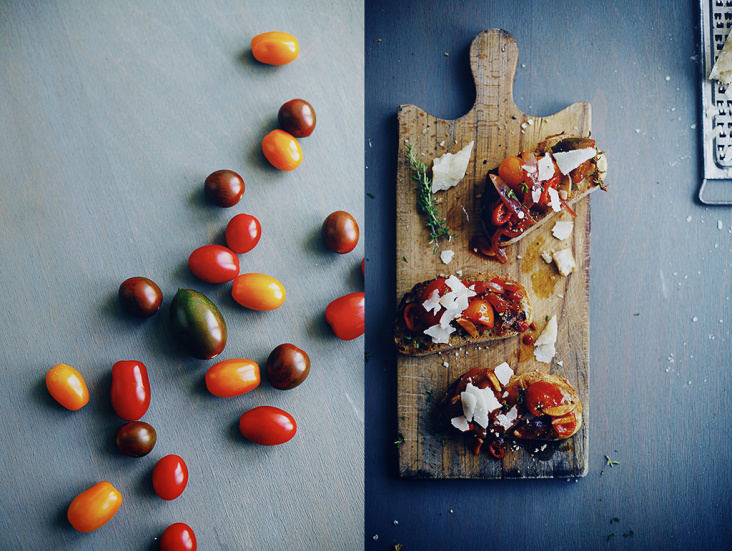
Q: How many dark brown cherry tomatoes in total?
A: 6